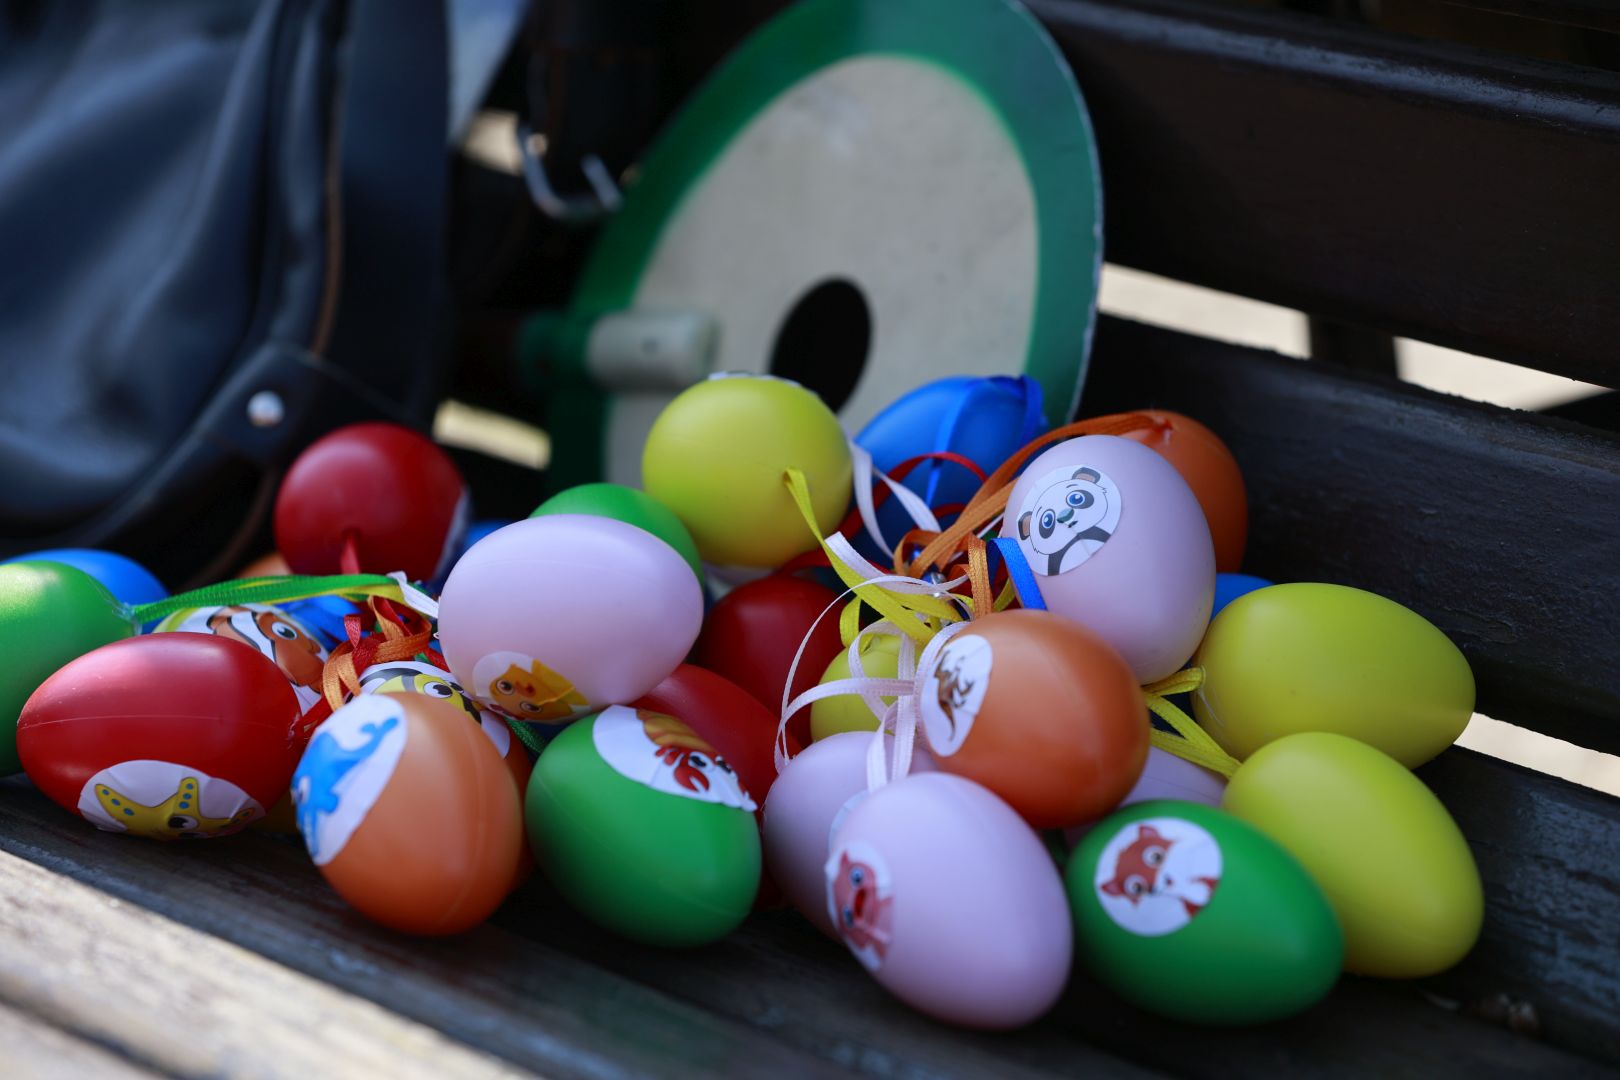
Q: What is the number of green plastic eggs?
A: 4